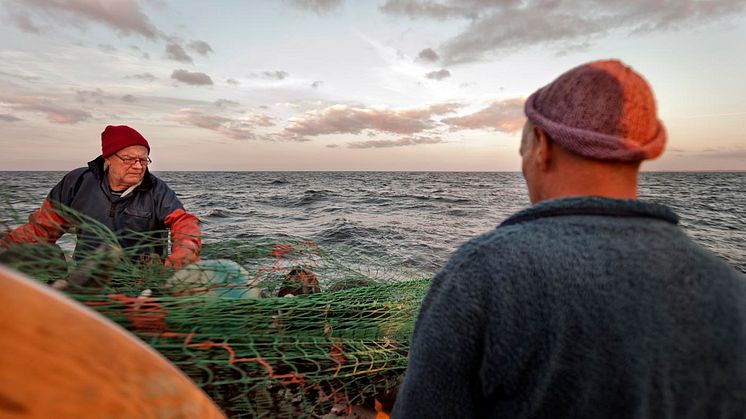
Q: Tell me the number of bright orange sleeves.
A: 2